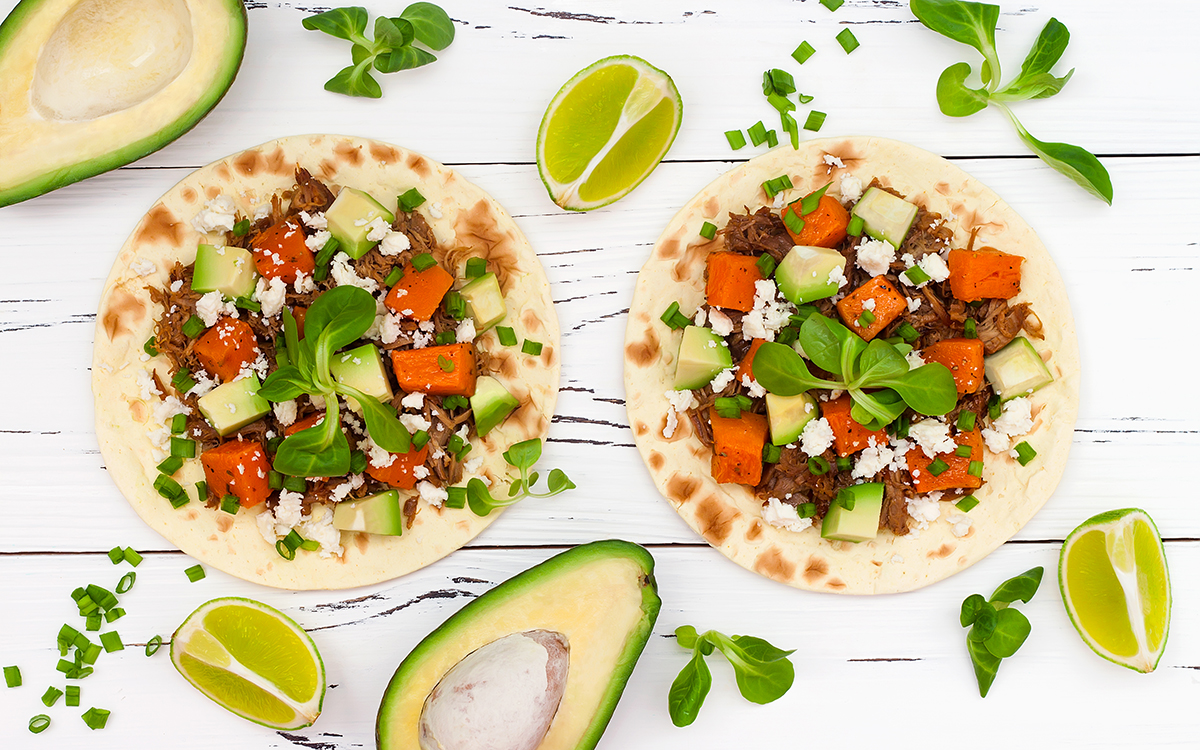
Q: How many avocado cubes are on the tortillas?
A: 13